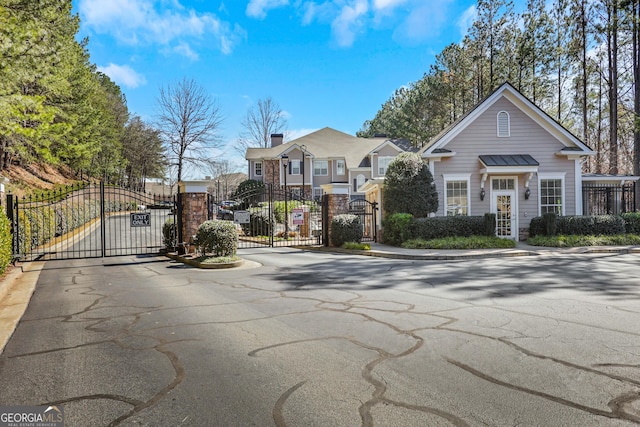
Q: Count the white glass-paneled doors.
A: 1